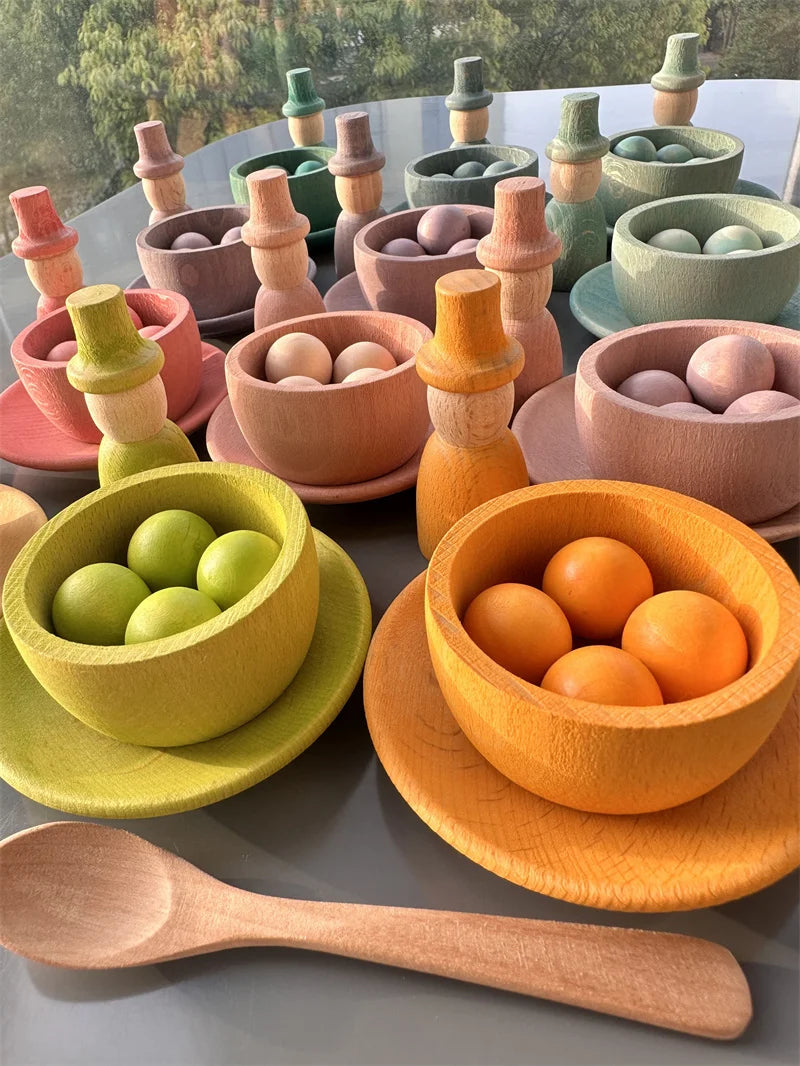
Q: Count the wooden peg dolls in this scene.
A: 11